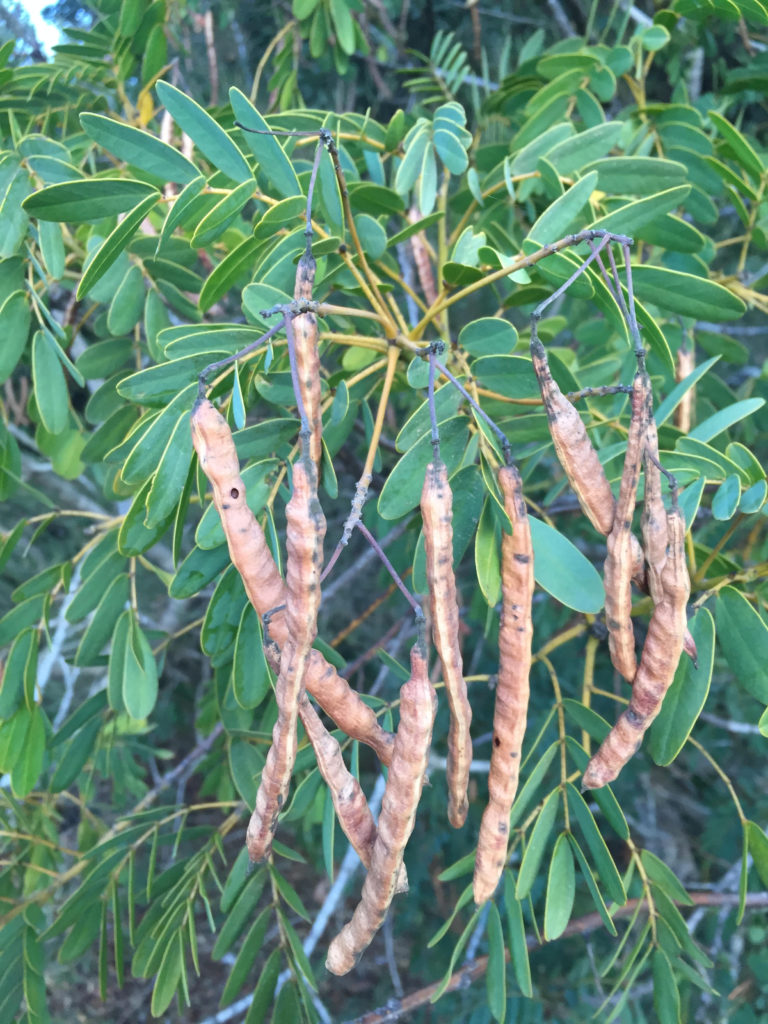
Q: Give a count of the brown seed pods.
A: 11